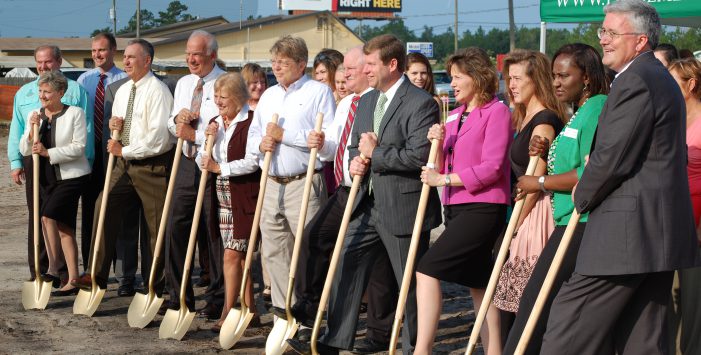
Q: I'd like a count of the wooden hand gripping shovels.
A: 10